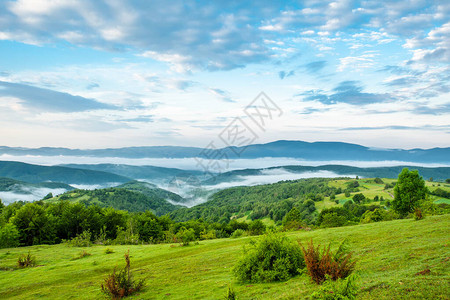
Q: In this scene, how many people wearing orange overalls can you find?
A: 0